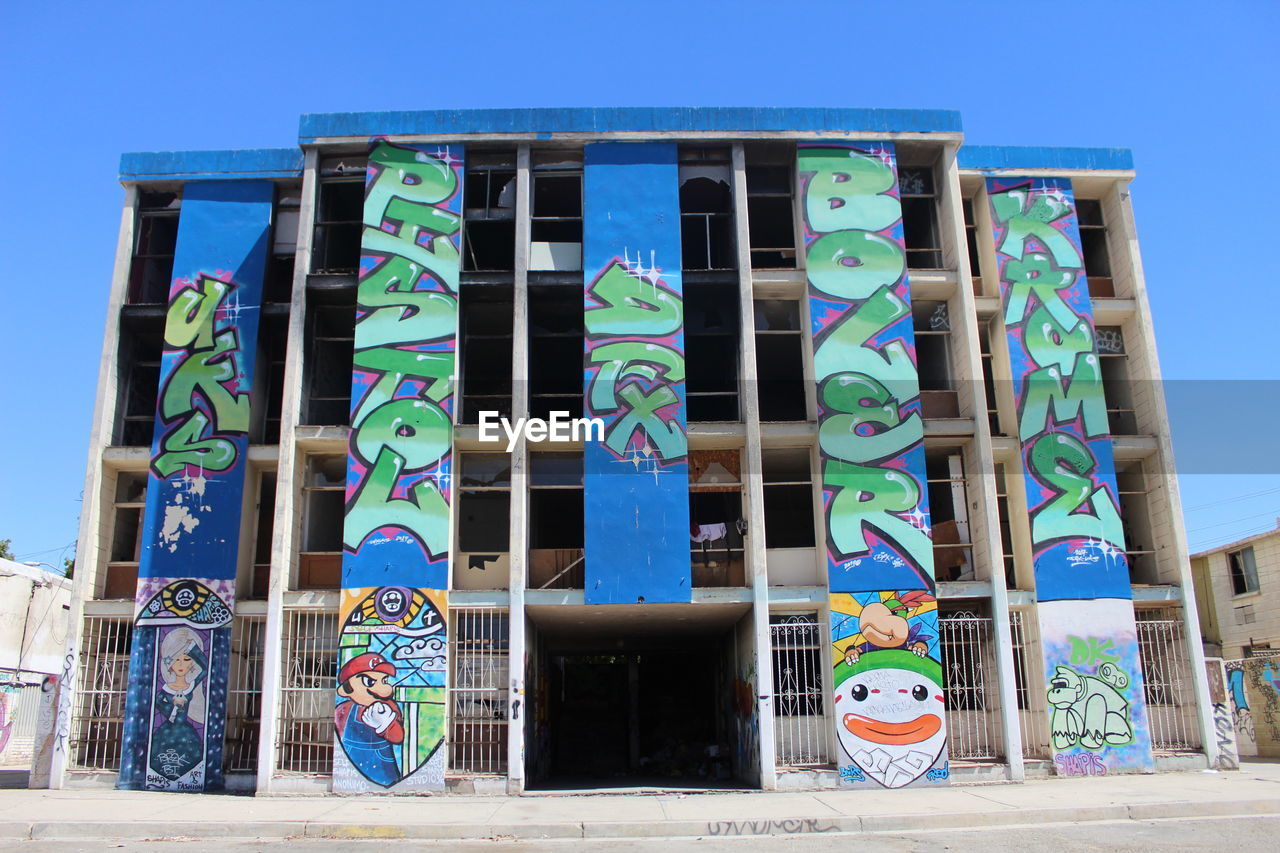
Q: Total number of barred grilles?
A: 8